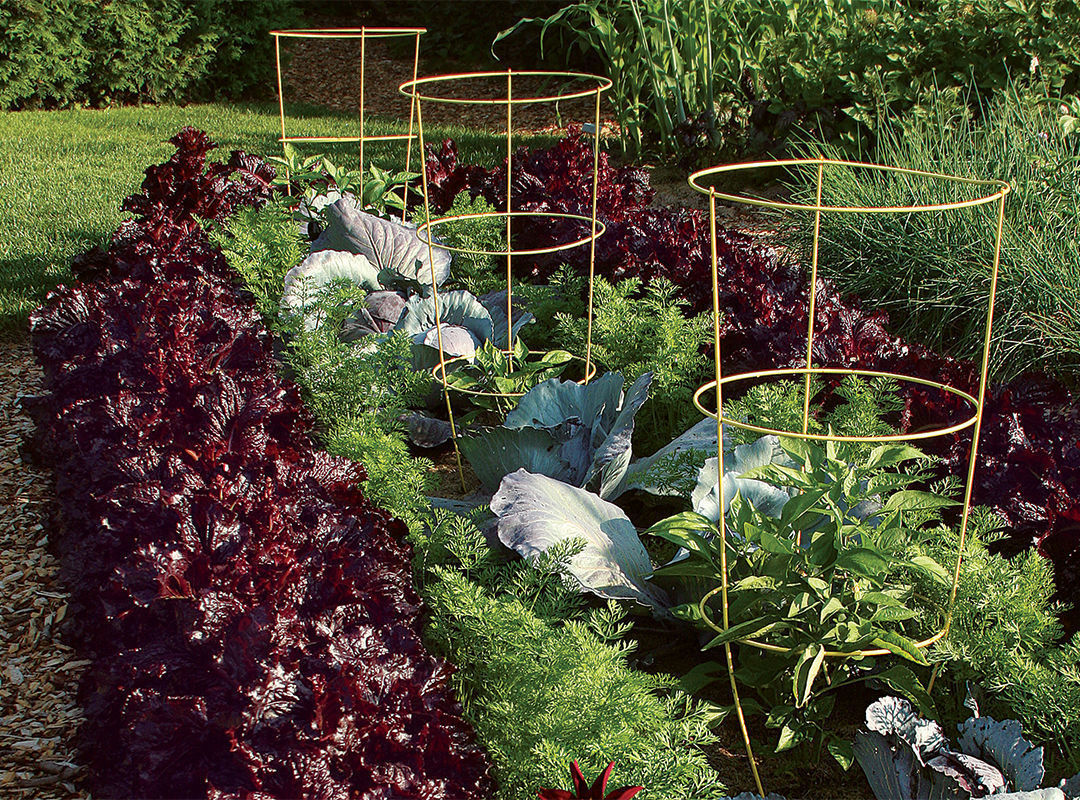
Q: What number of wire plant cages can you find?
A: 3